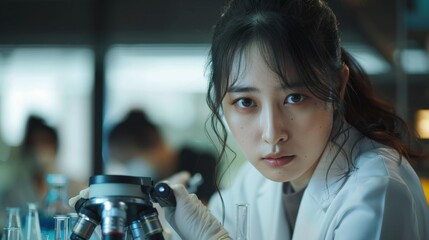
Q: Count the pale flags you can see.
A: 0